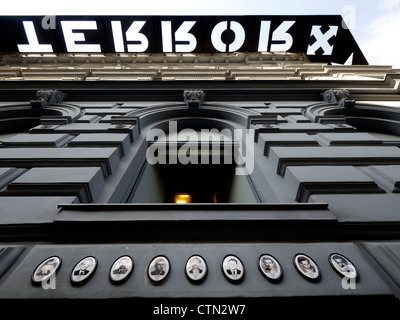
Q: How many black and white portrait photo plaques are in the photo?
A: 9